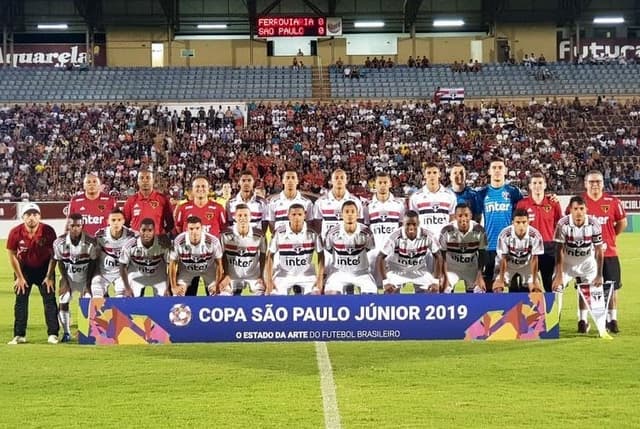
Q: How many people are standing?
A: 12